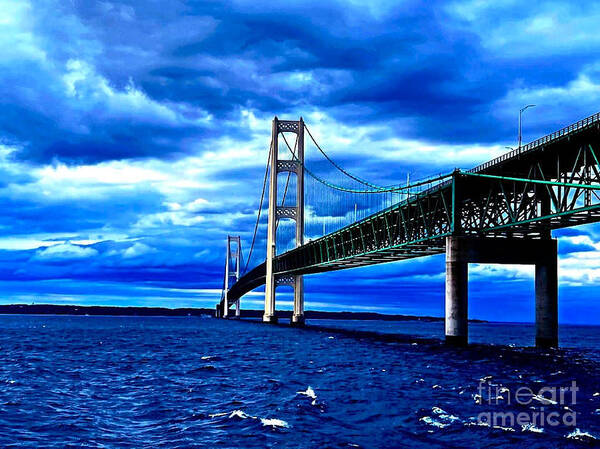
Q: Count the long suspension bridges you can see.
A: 1